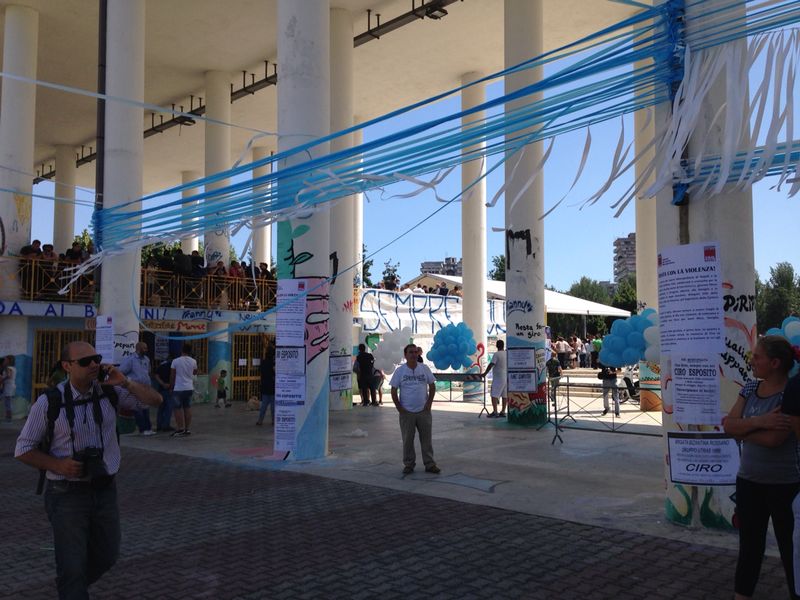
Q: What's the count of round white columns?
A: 13